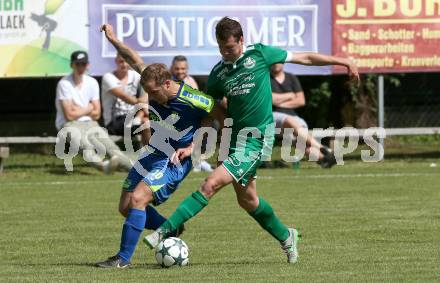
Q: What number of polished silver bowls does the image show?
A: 0